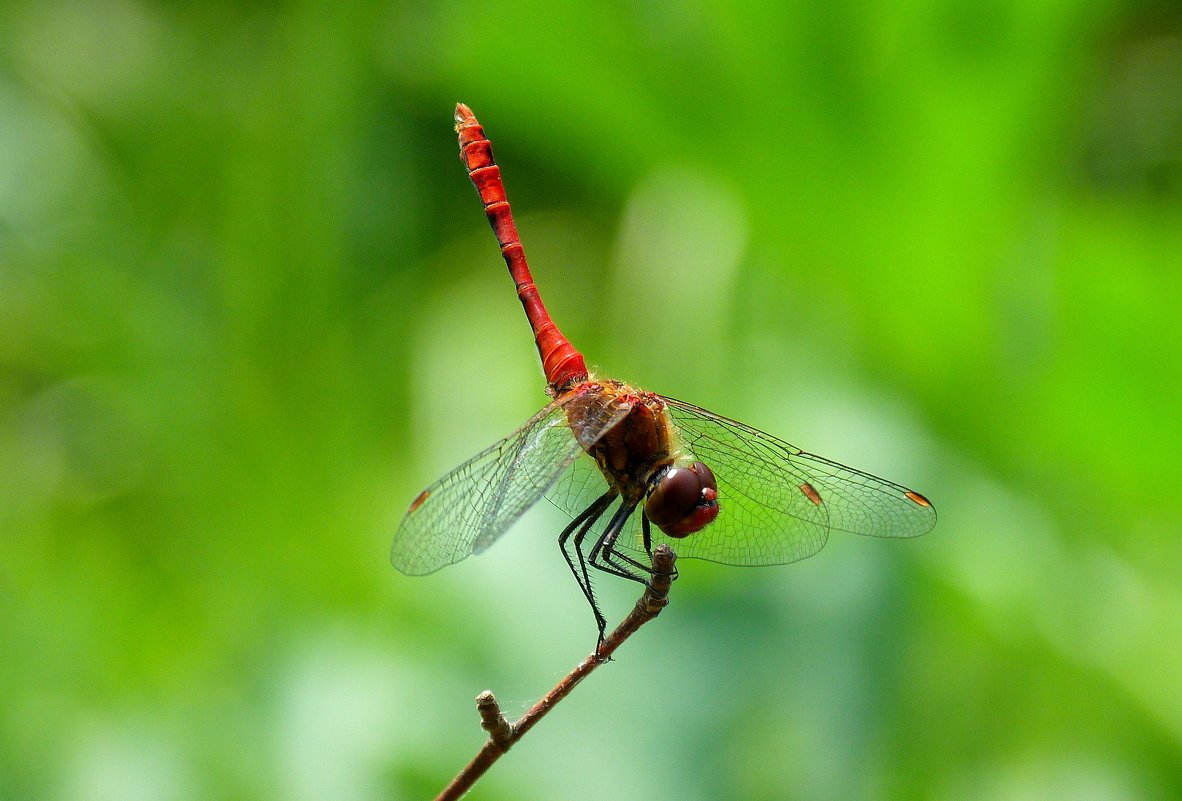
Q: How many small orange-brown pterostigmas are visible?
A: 3